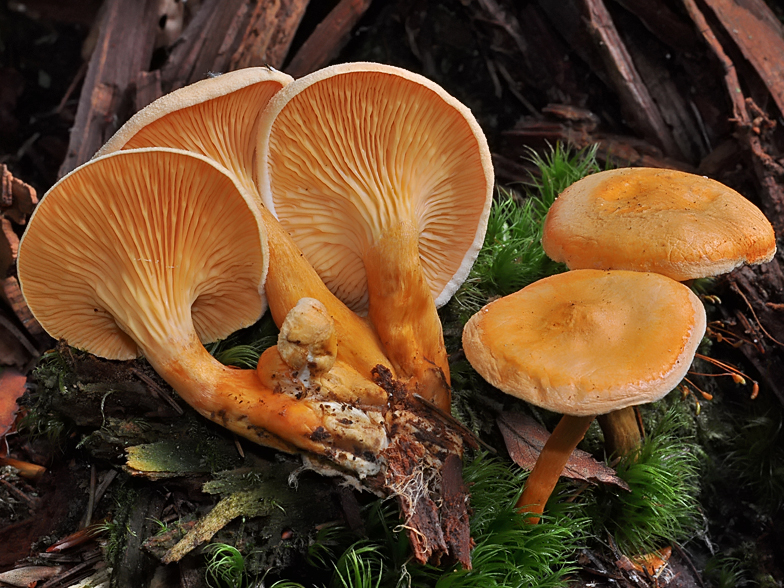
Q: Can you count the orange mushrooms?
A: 5